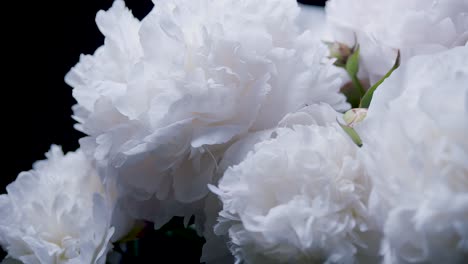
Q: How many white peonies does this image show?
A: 5